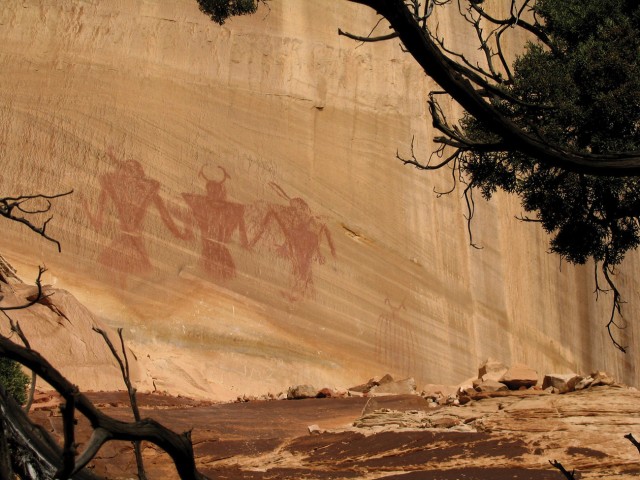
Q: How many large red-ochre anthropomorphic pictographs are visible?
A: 3